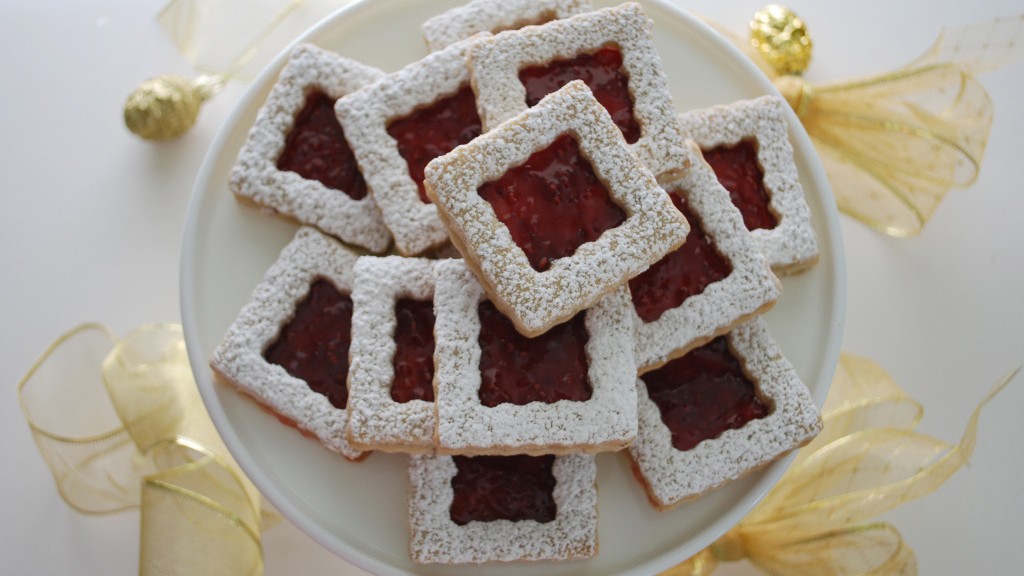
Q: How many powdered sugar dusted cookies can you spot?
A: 12